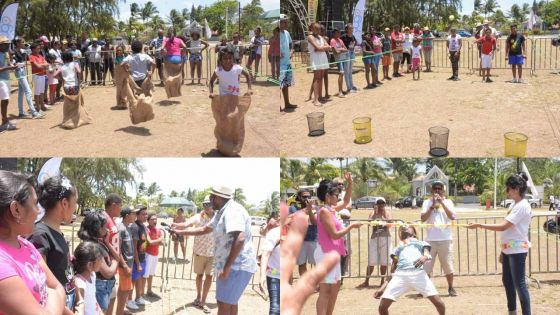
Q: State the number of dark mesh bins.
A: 2